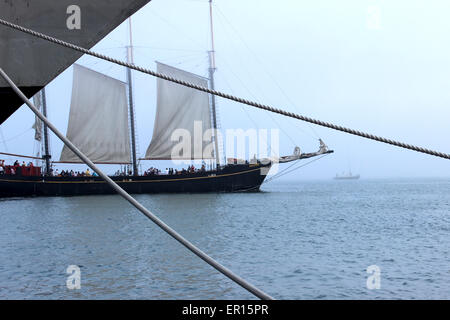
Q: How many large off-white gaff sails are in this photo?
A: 2